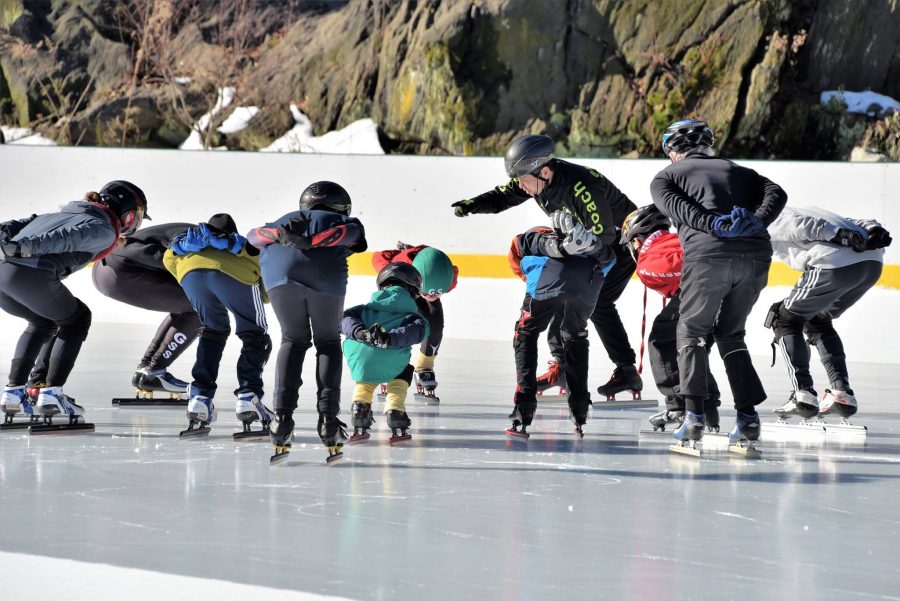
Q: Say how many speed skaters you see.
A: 11